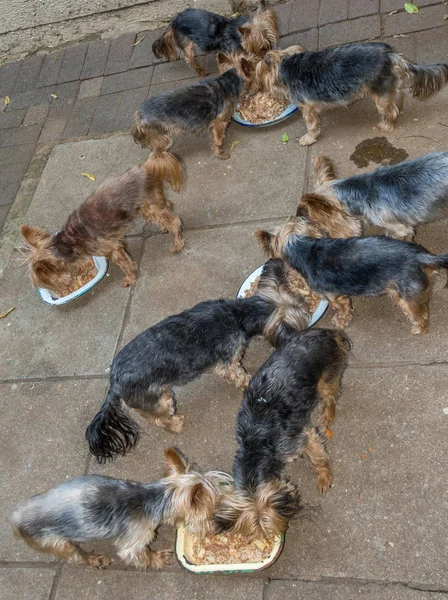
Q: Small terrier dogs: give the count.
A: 9